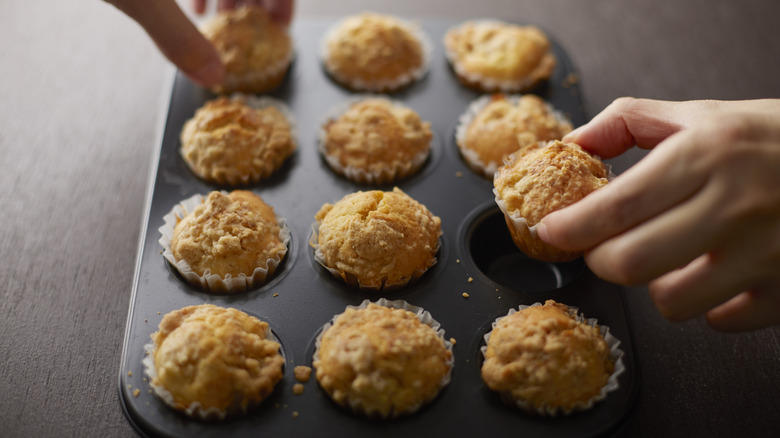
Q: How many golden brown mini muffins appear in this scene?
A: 12